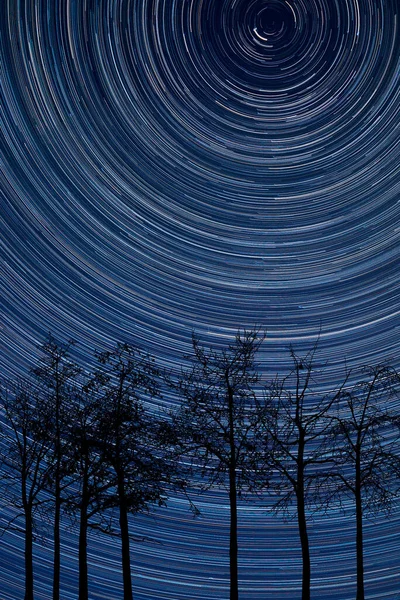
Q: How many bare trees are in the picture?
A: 7